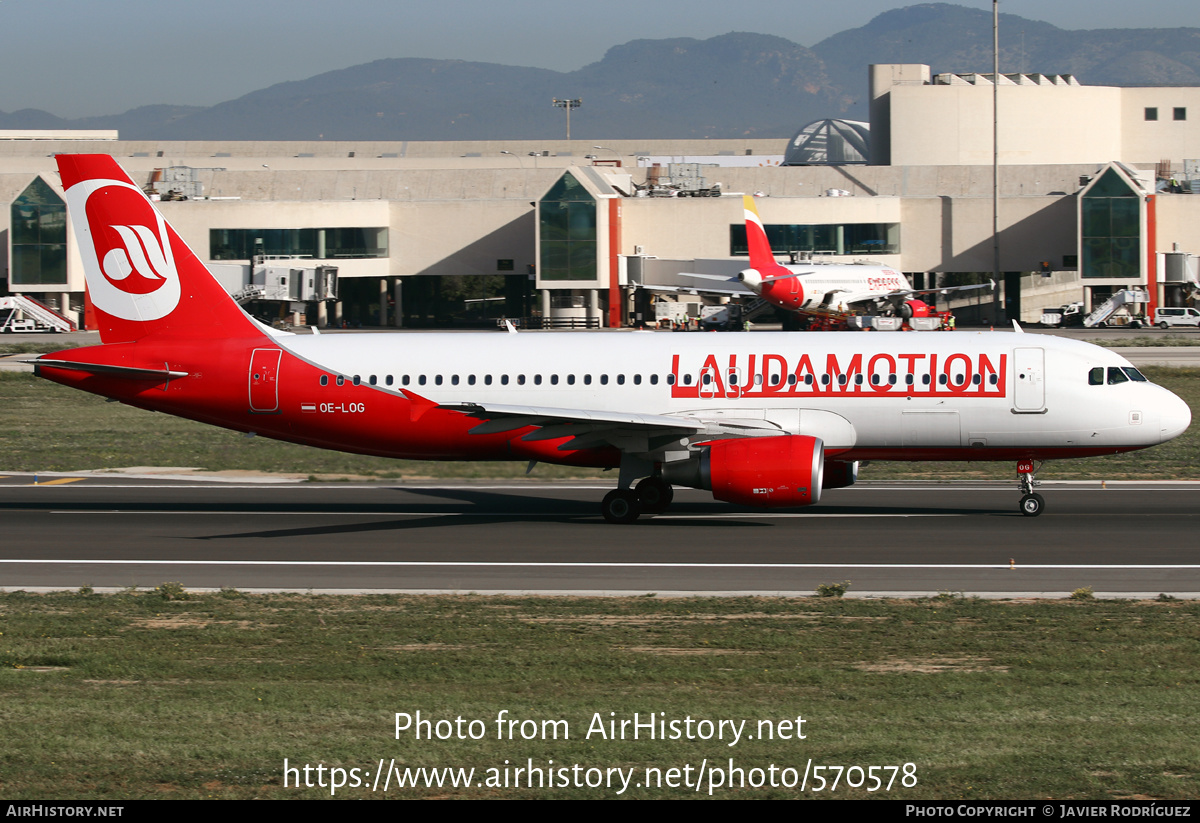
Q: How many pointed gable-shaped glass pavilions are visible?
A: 3